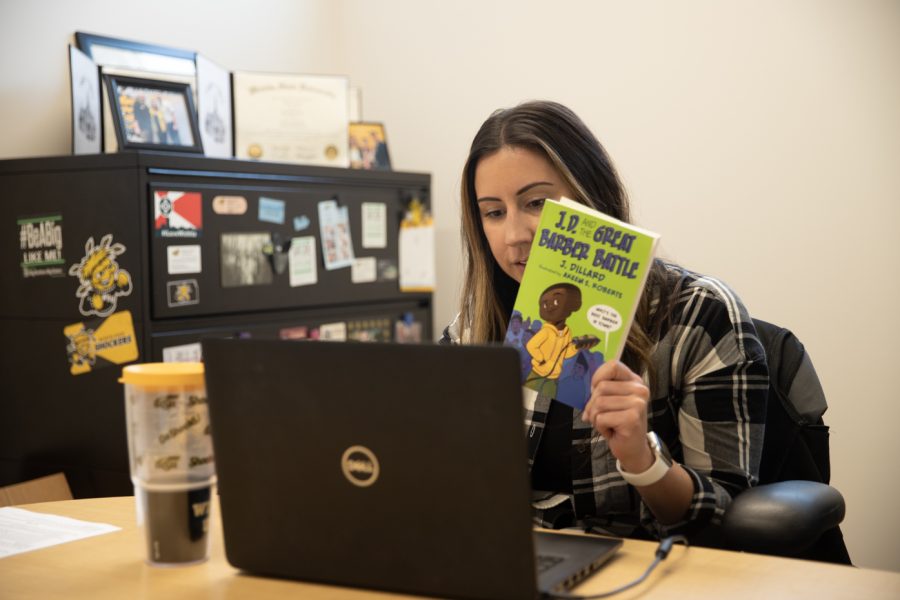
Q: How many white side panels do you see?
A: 2